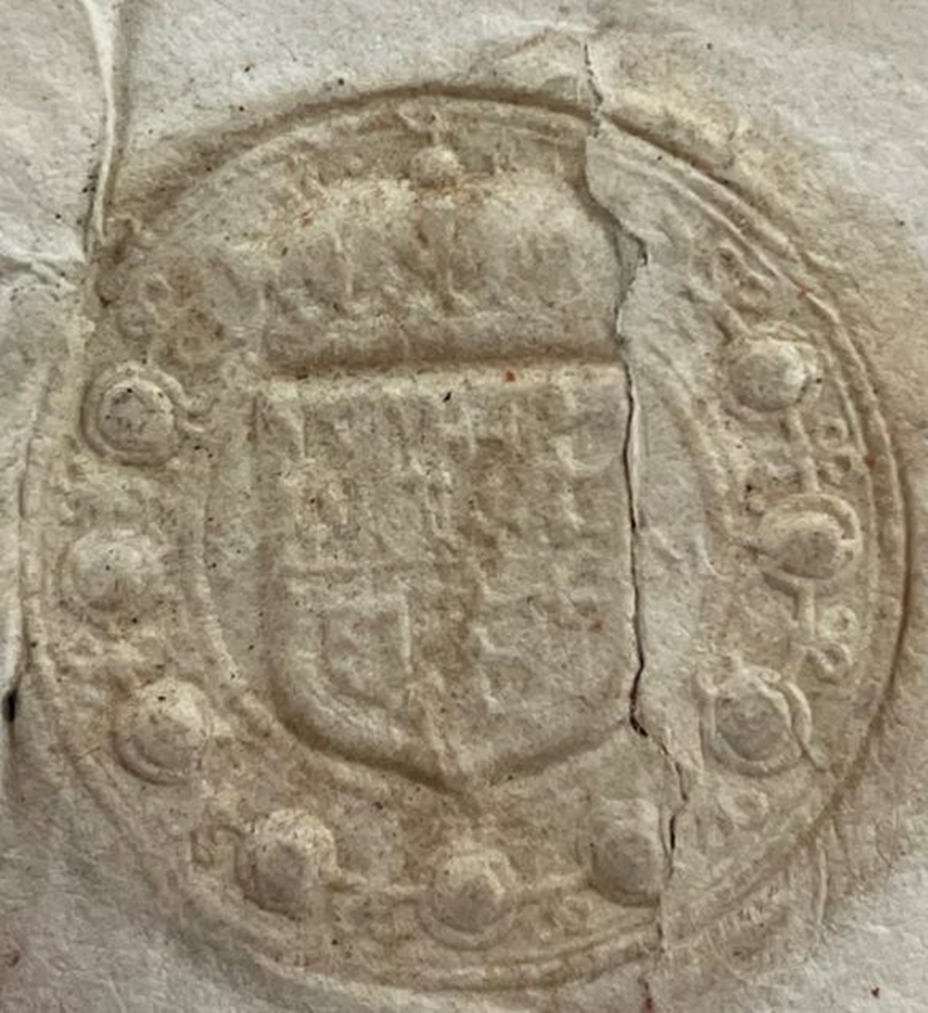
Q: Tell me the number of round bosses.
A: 9